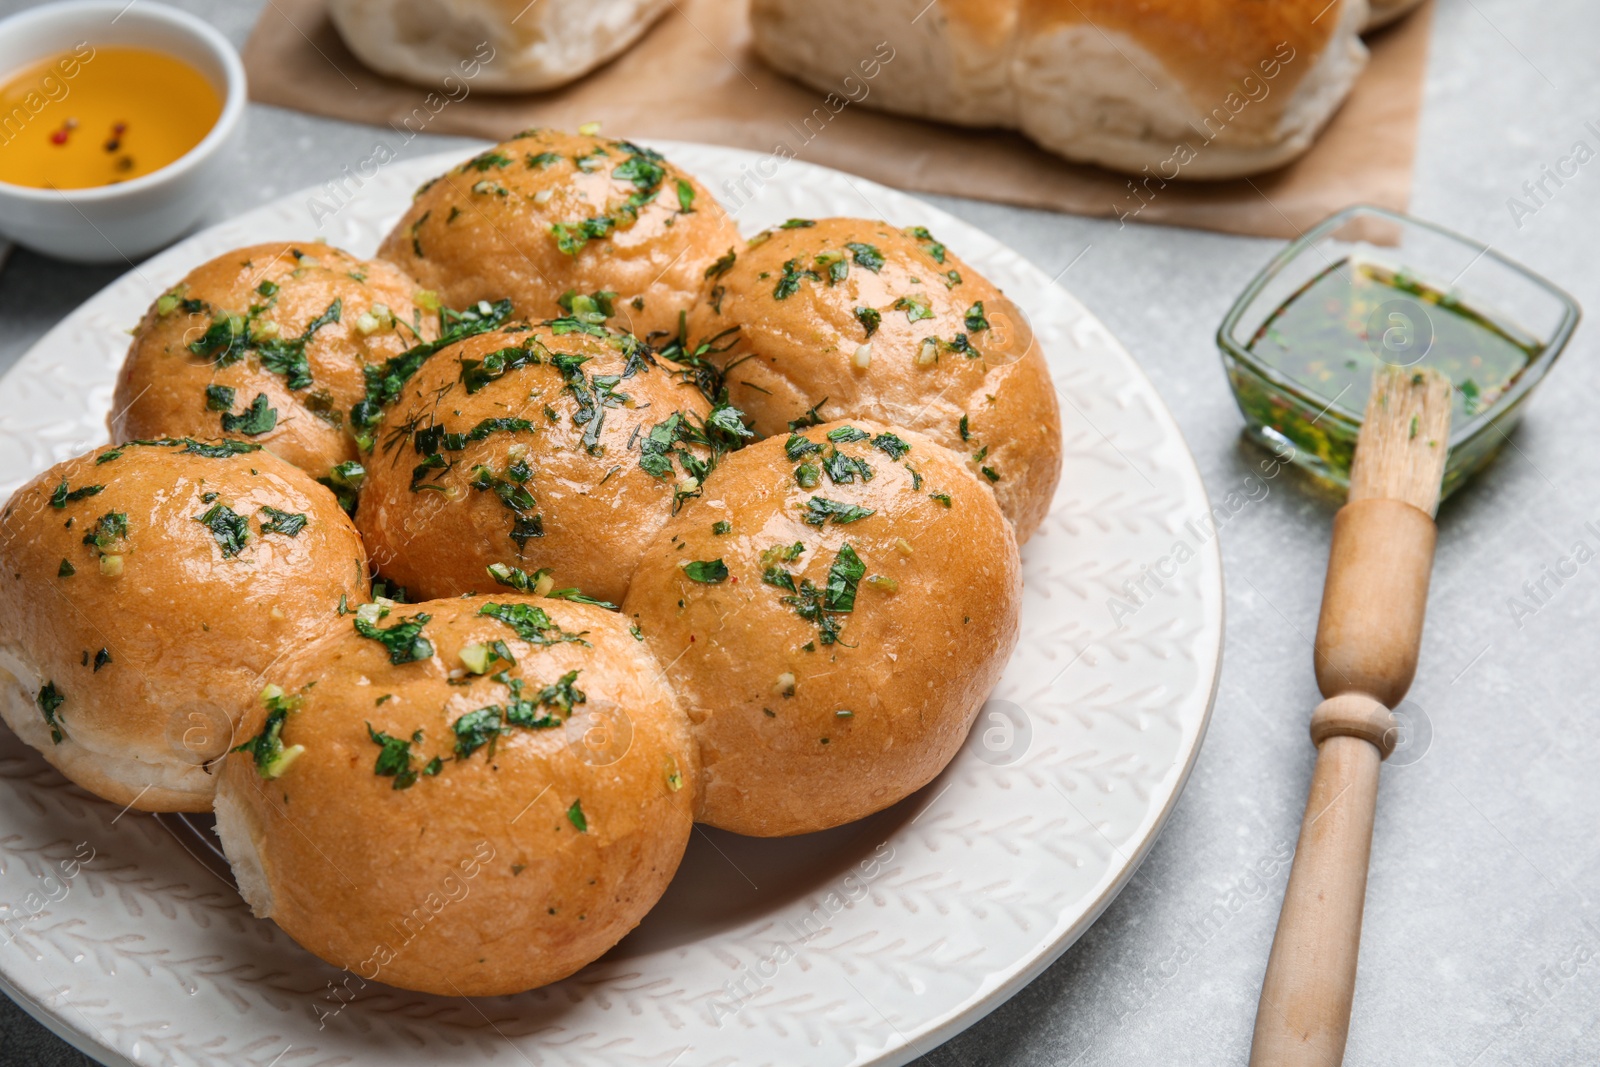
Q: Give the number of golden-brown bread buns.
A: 7